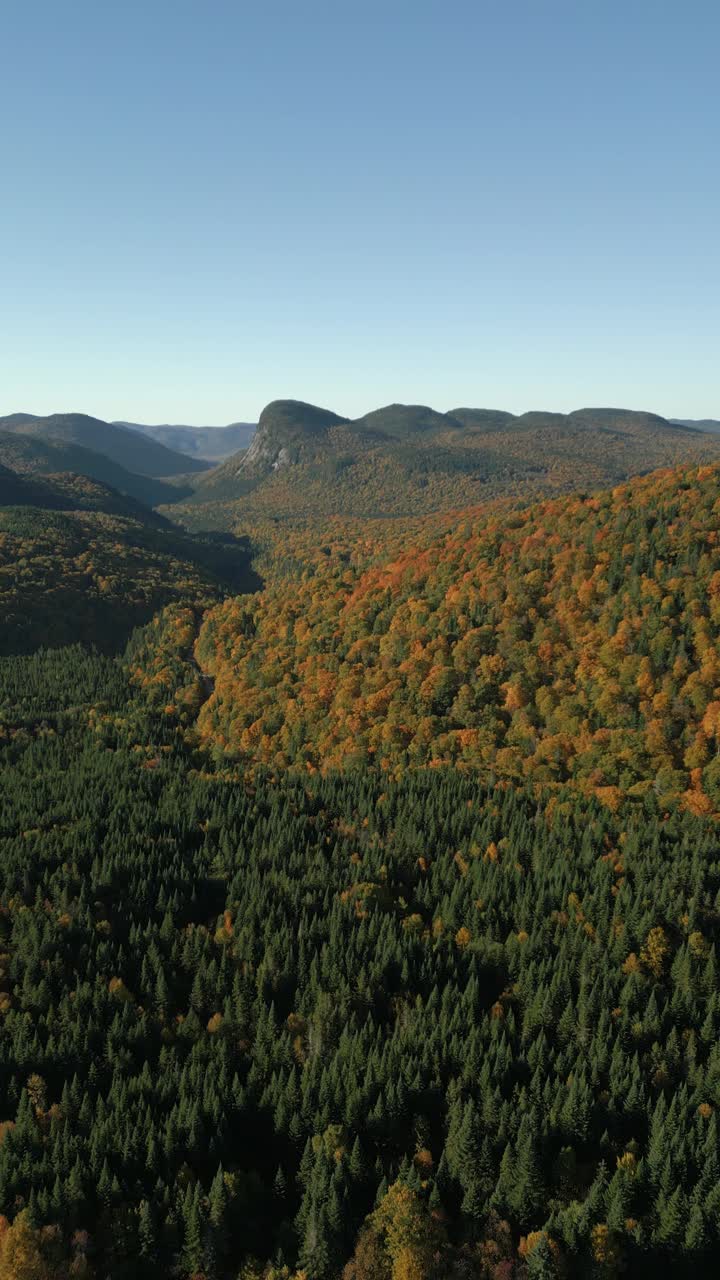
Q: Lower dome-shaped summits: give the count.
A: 4